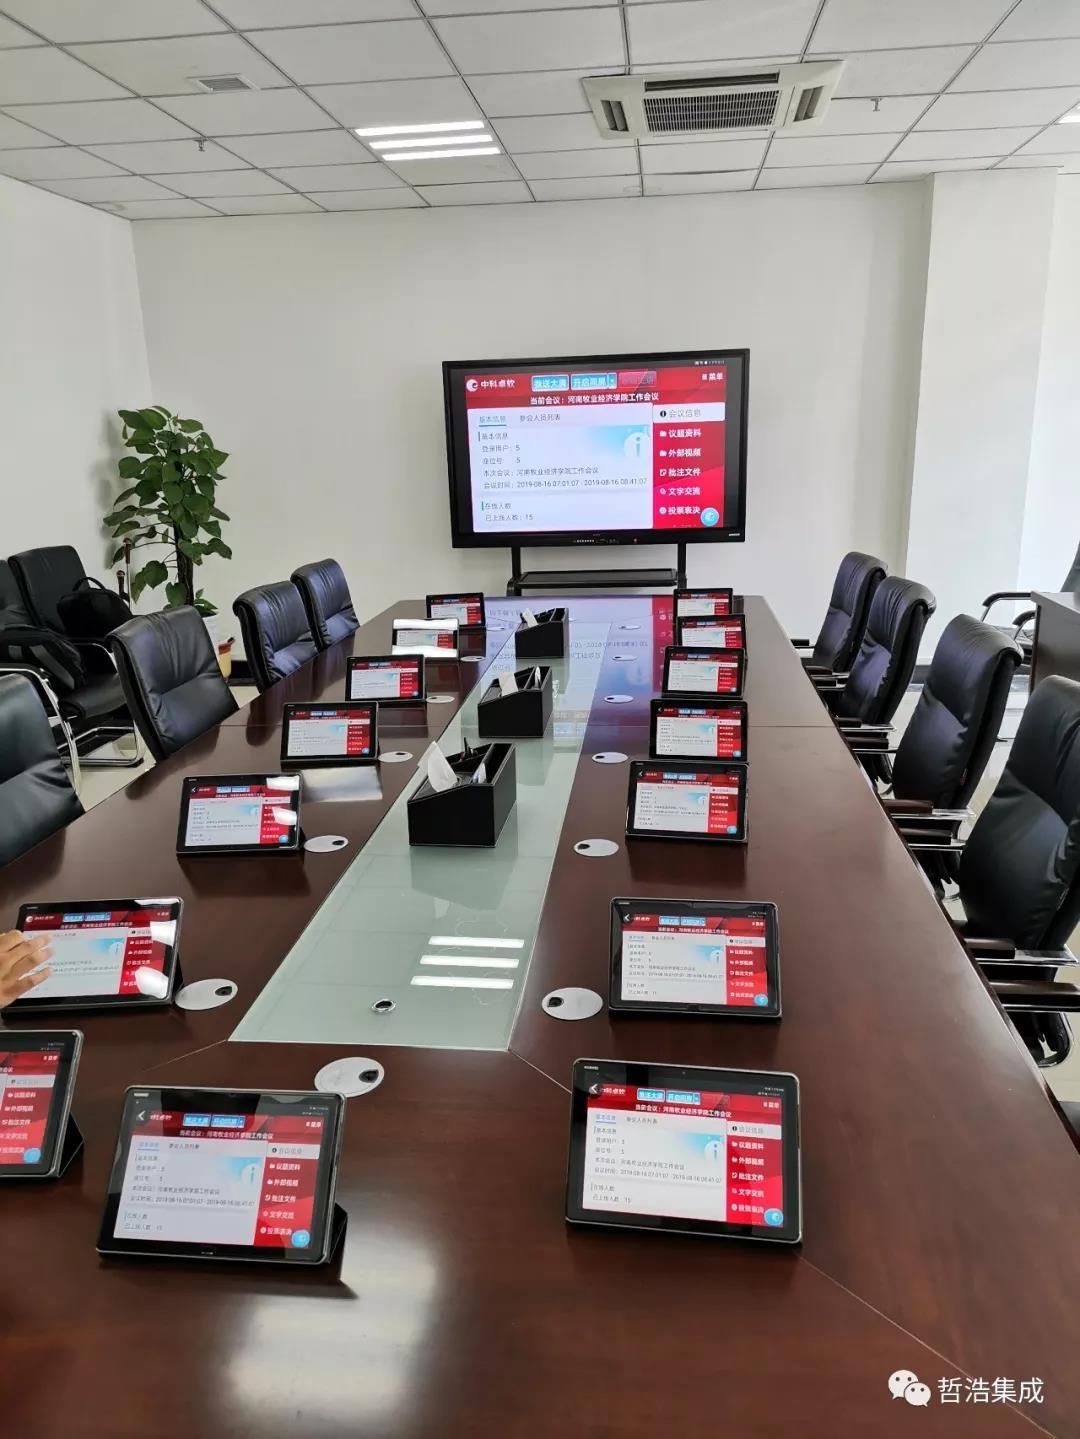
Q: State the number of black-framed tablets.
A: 15